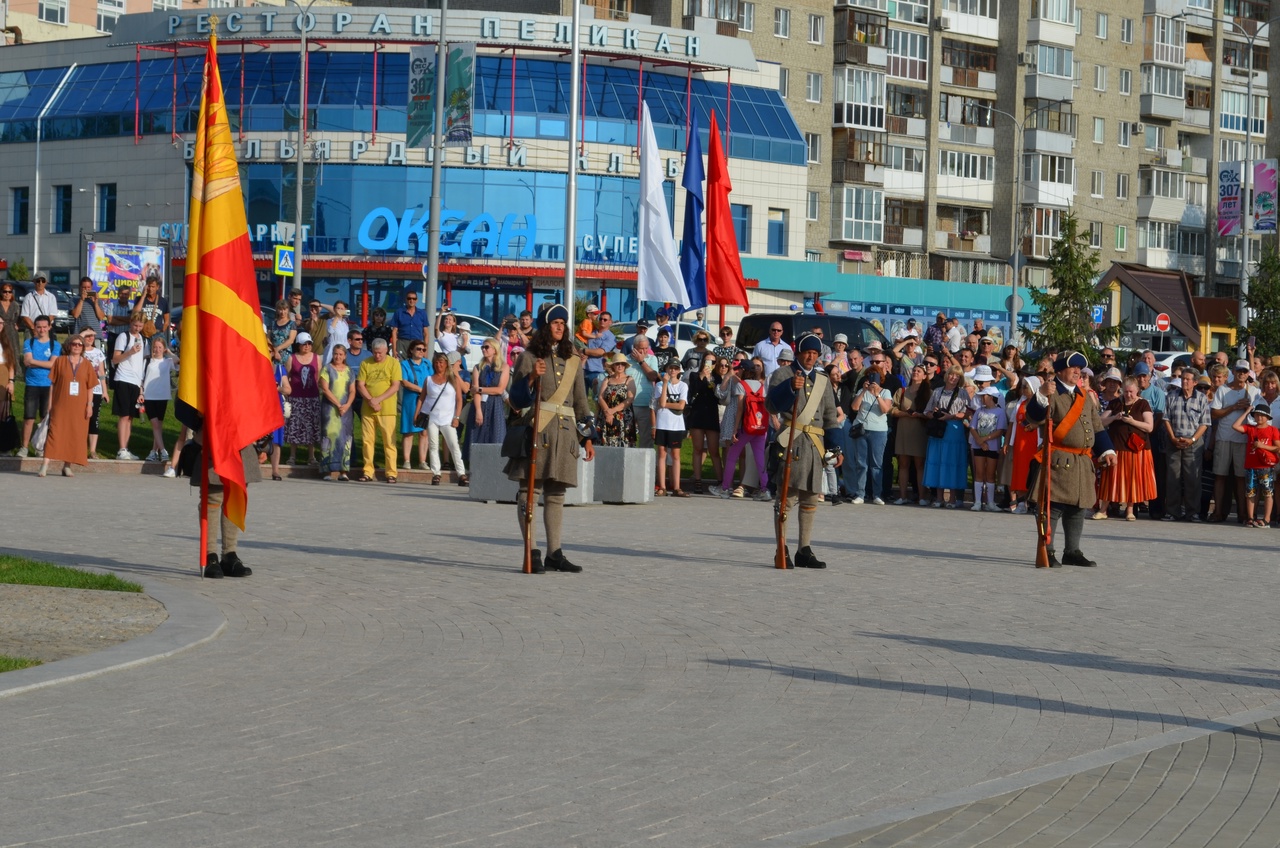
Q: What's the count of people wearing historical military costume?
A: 4